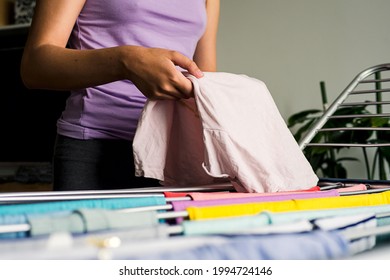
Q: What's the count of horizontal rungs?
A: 6